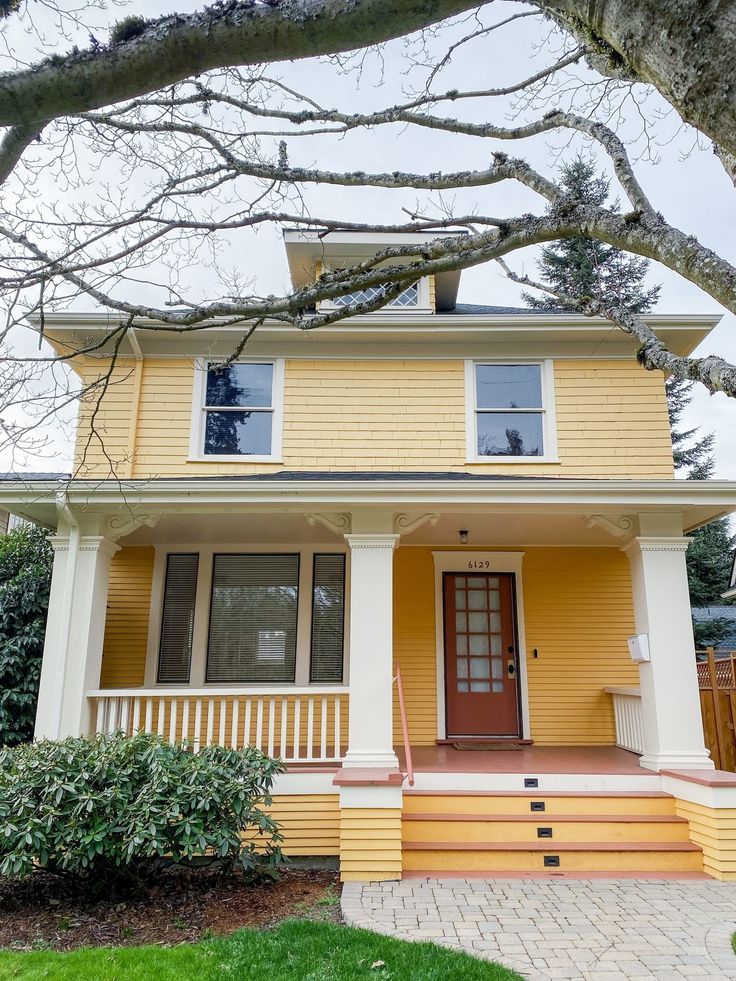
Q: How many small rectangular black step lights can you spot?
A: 4